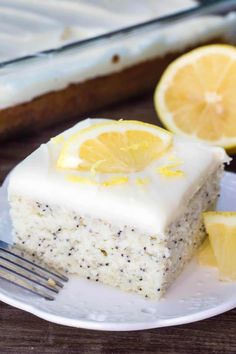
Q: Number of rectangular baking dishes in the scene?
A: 1